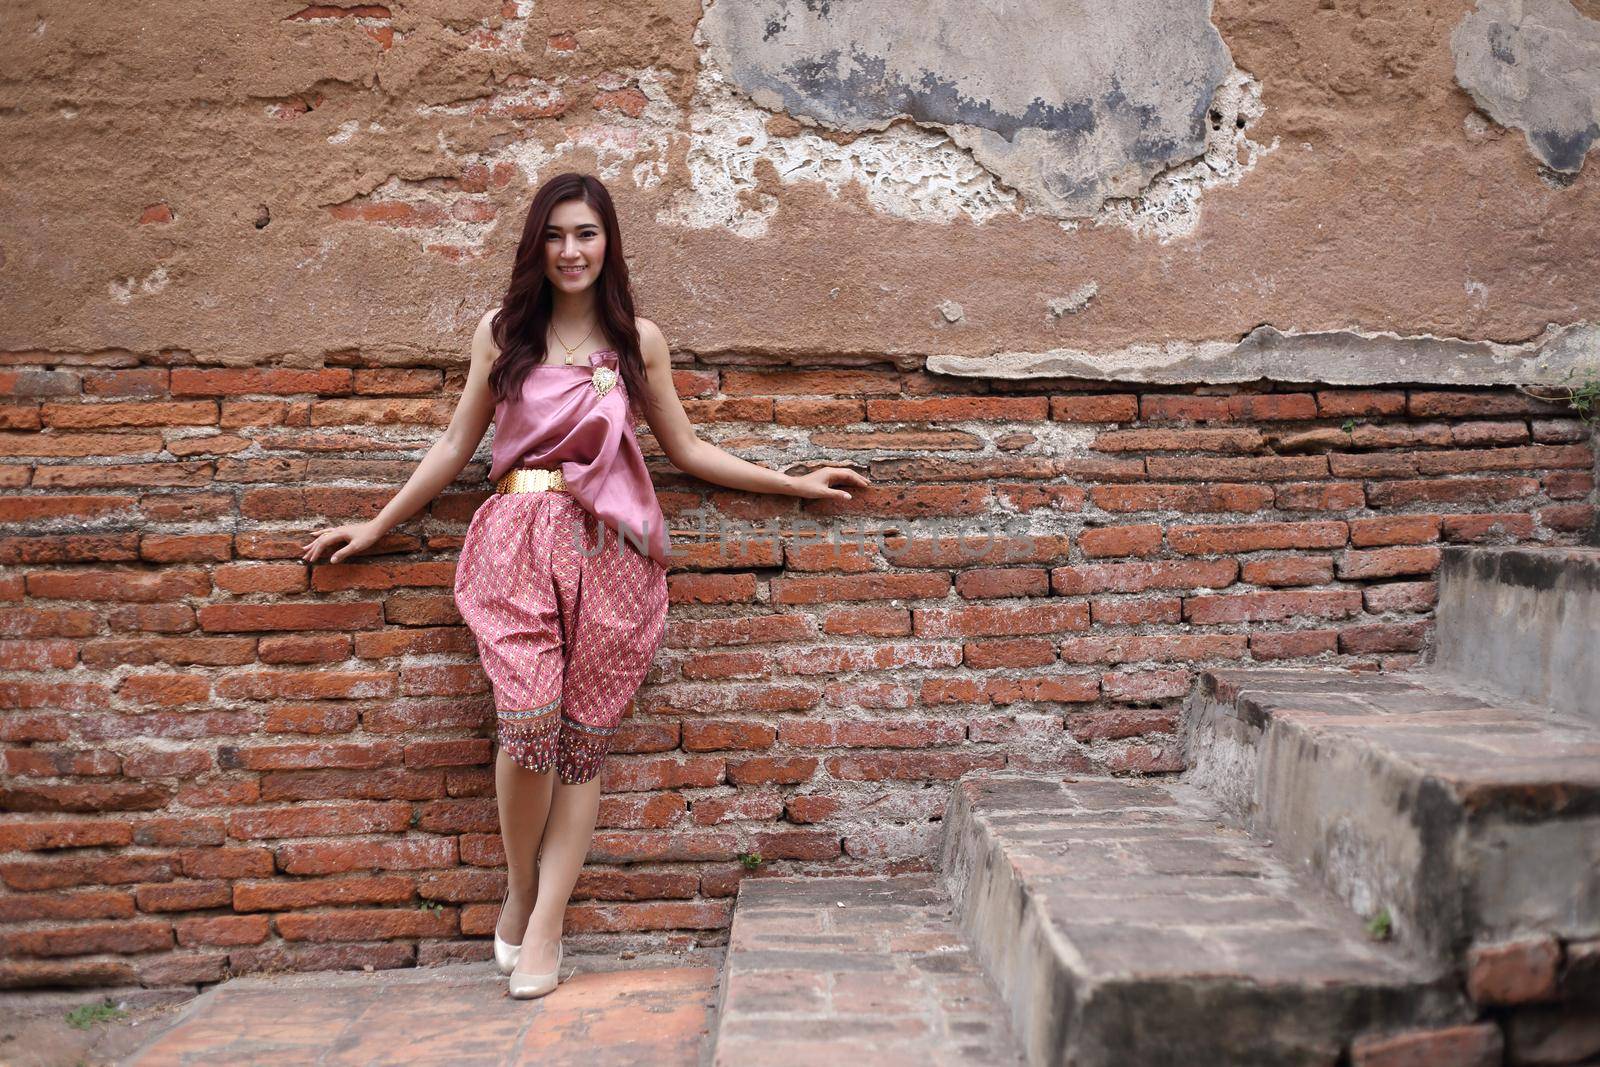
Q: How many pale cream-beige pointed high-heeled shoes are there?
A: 2